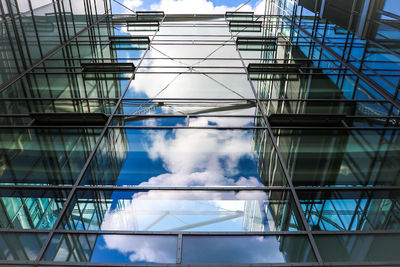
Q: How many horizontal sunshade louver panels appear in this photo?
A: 10